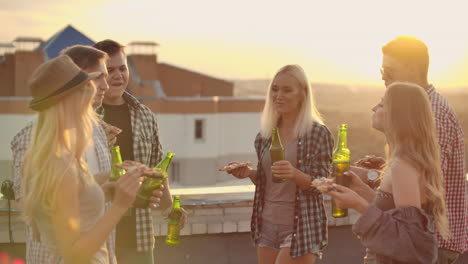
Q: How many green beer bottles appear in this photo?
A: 5